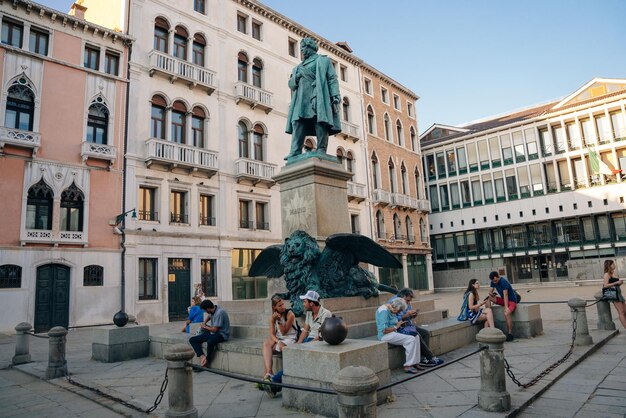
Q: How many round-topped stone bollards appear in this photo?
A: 7